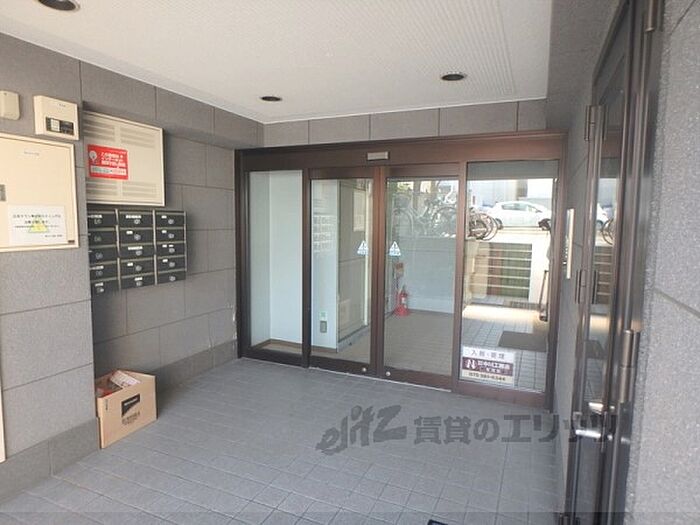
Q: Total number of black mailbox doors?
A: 15